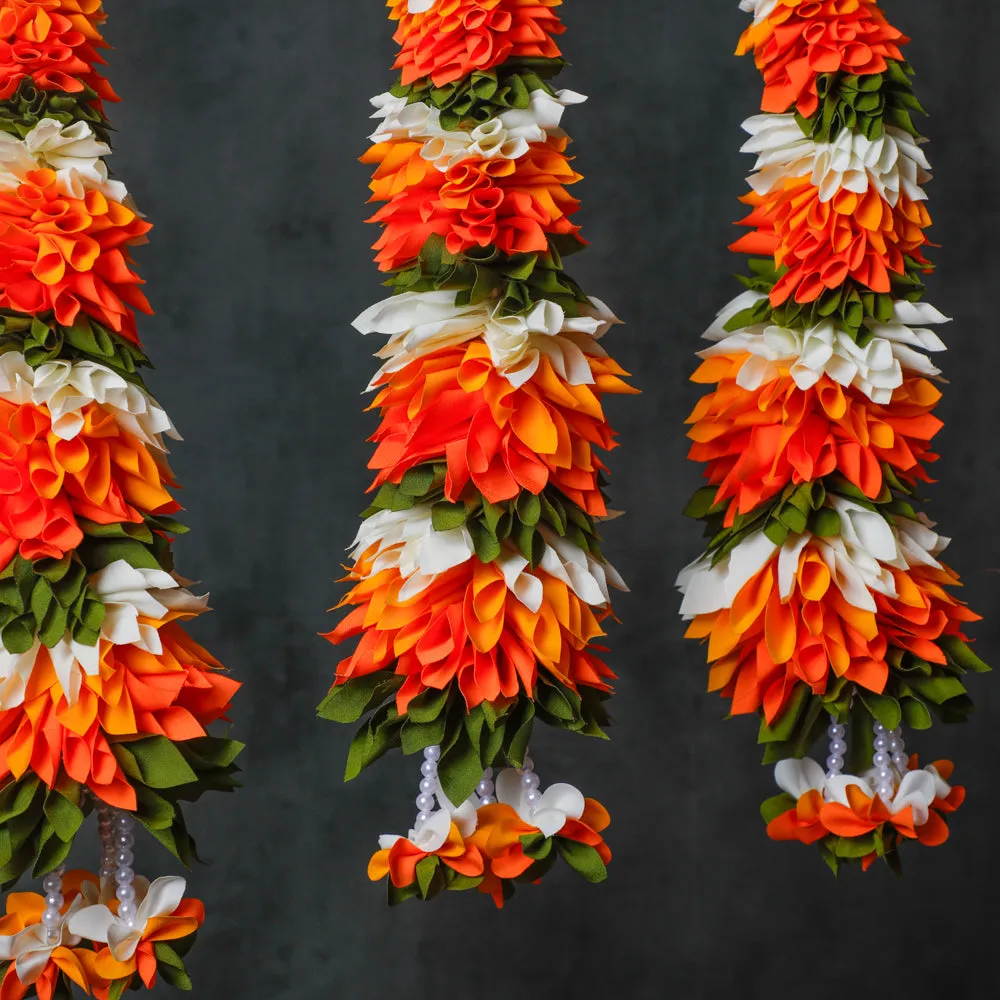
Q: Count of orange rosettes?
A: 12